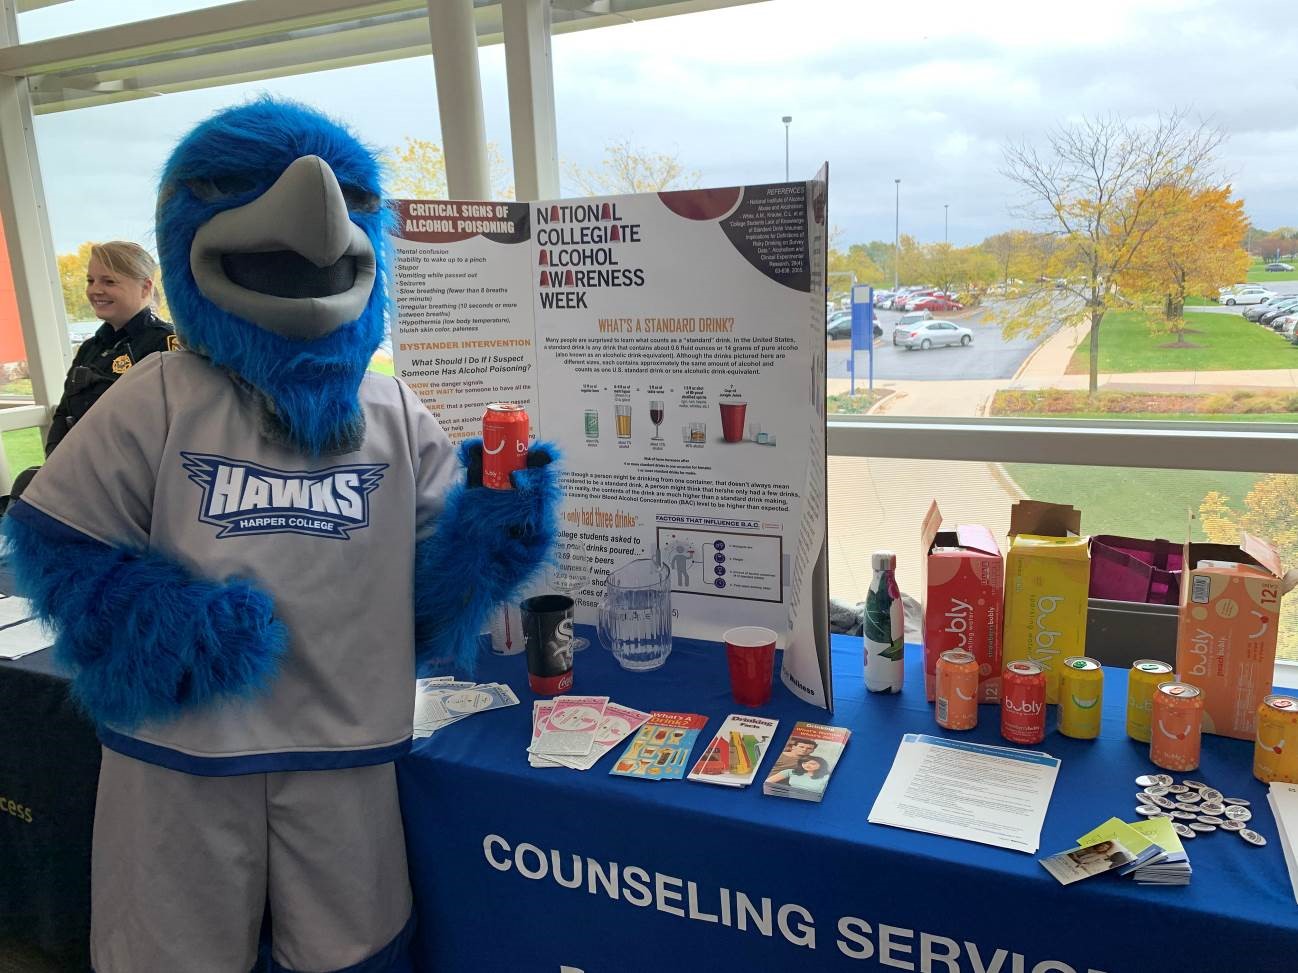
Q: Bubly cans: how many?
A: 7